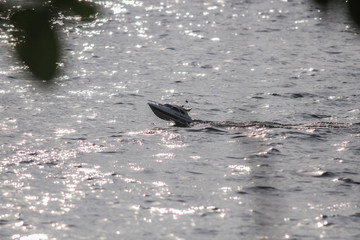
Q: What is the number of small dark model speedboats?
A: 1